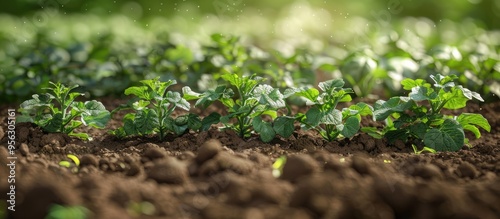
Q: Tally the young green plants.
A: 5